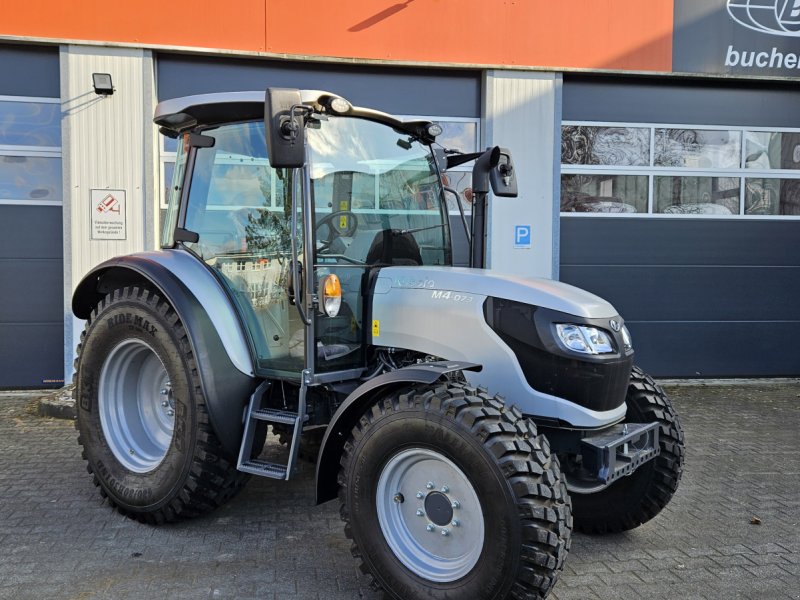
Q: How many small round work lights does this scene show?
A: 2